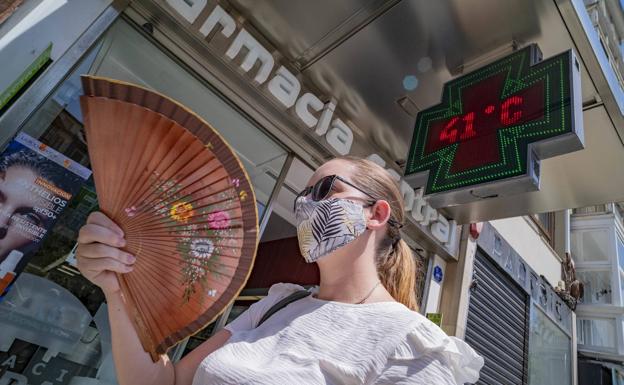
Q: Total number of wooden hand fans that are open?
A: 1